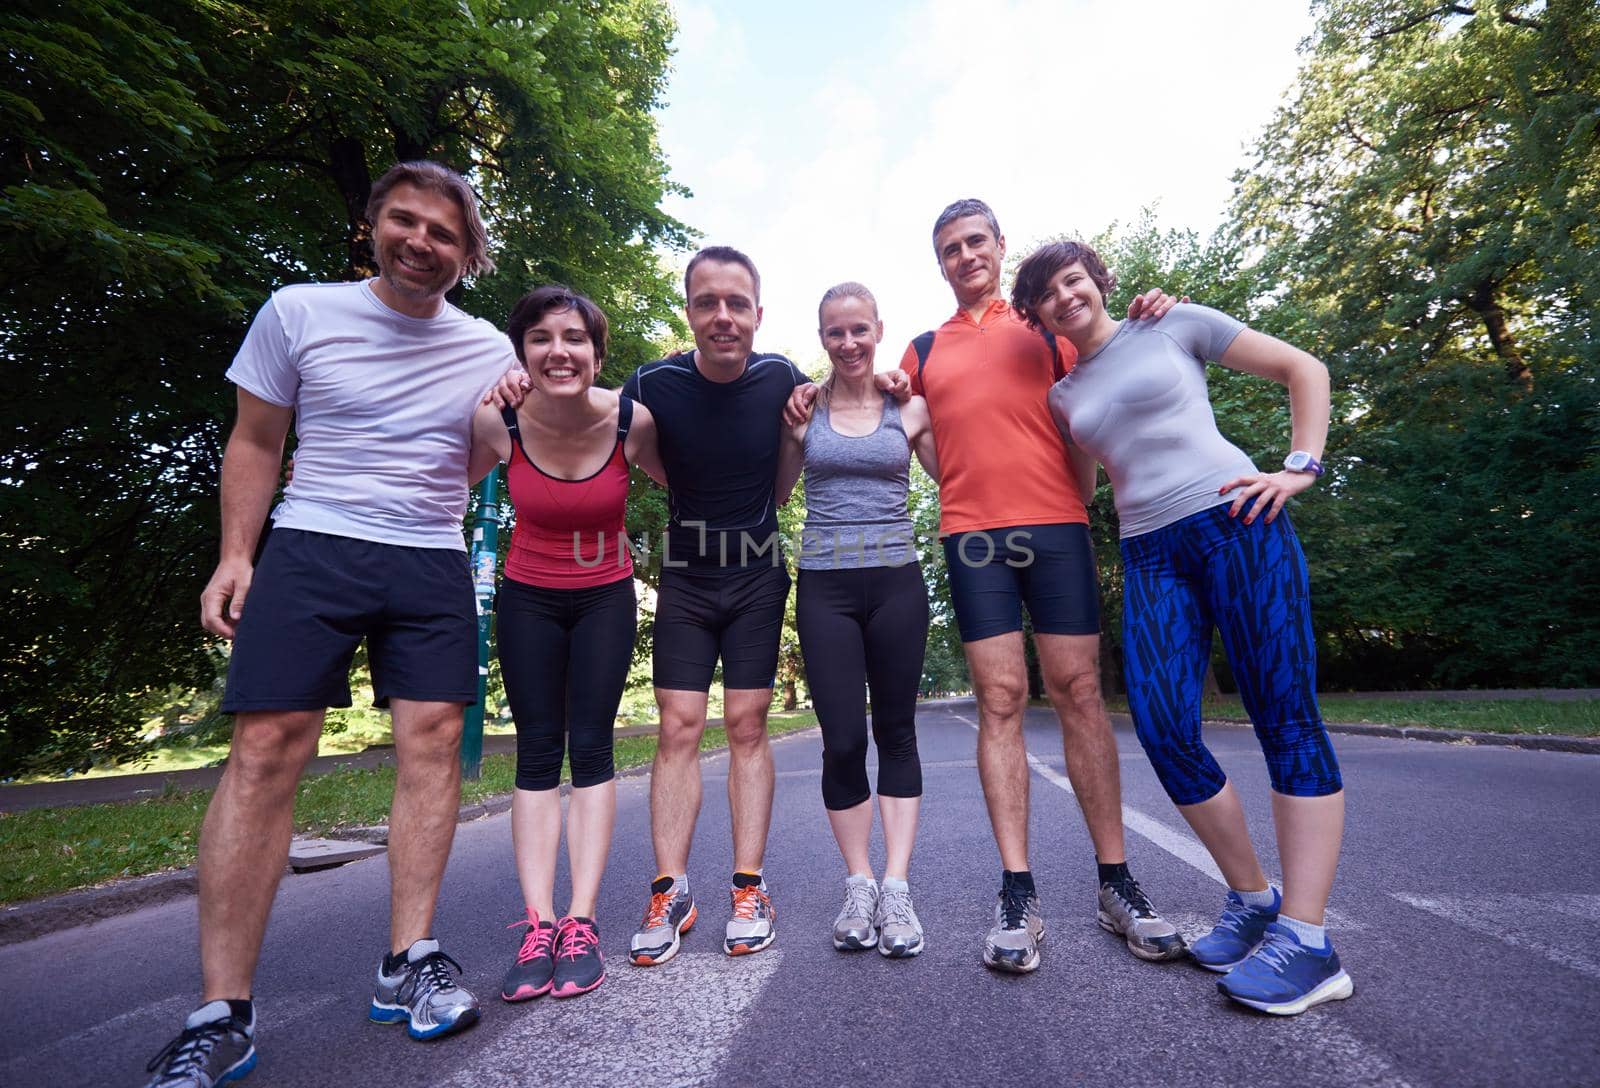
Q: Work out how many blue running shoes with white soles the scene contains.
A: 2